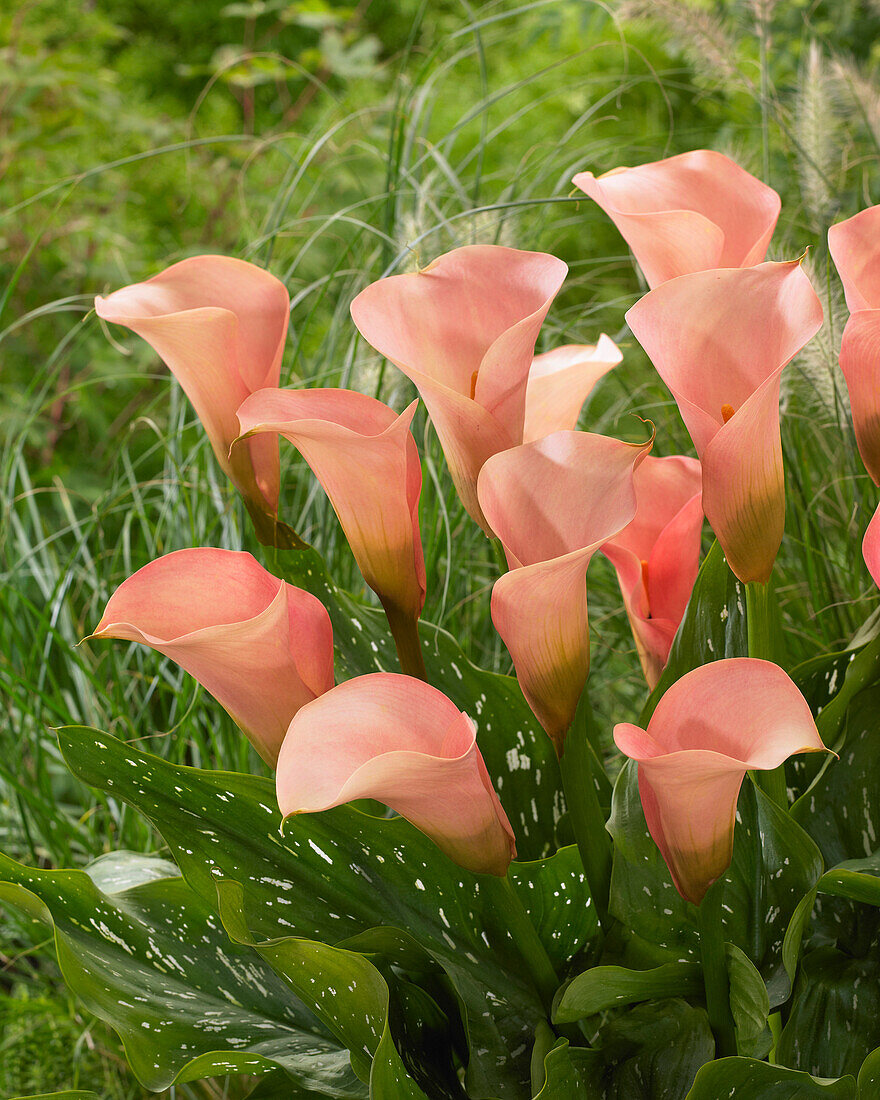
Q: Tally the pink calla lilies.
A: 13